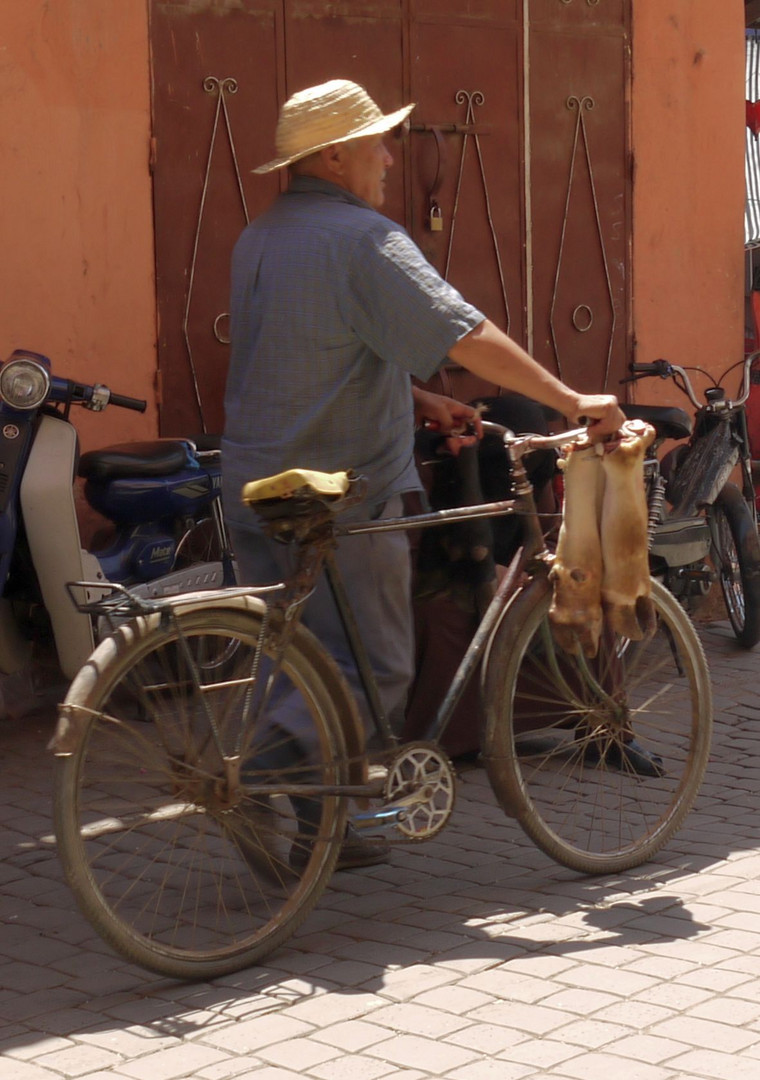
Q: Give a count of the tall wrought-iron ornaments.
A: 3